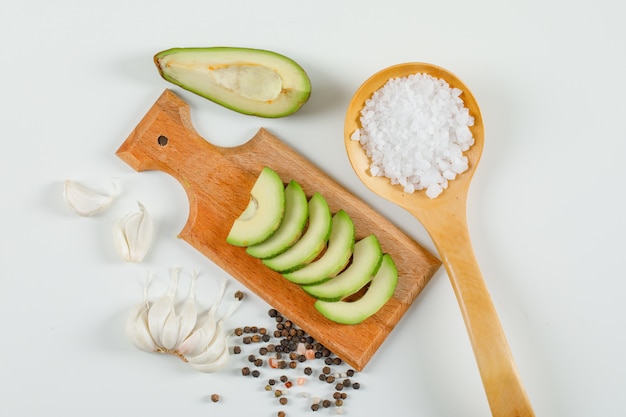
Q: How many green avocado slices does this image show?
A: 6